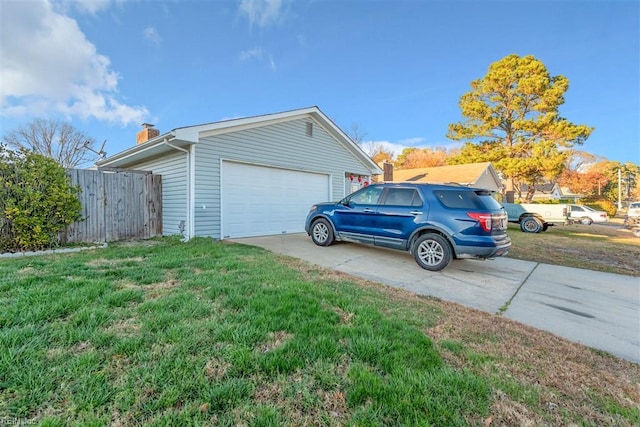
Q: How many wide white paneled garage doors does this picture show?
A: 1